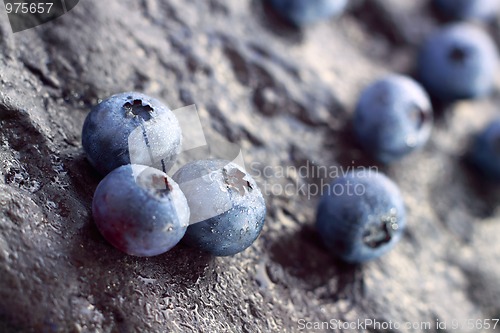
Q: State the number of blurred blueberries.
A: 6